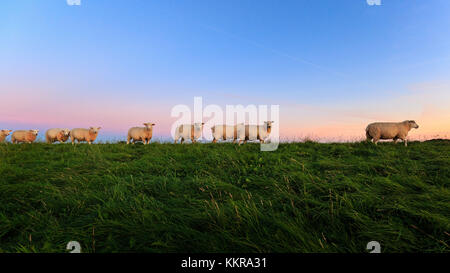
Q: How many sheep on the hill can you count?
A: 9